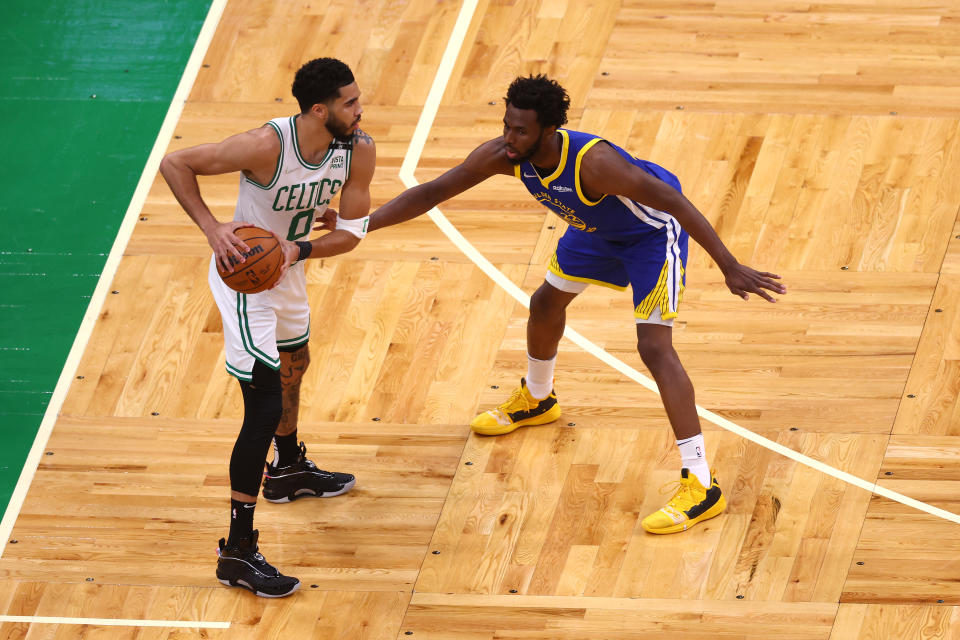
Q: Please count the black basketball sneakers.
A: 2